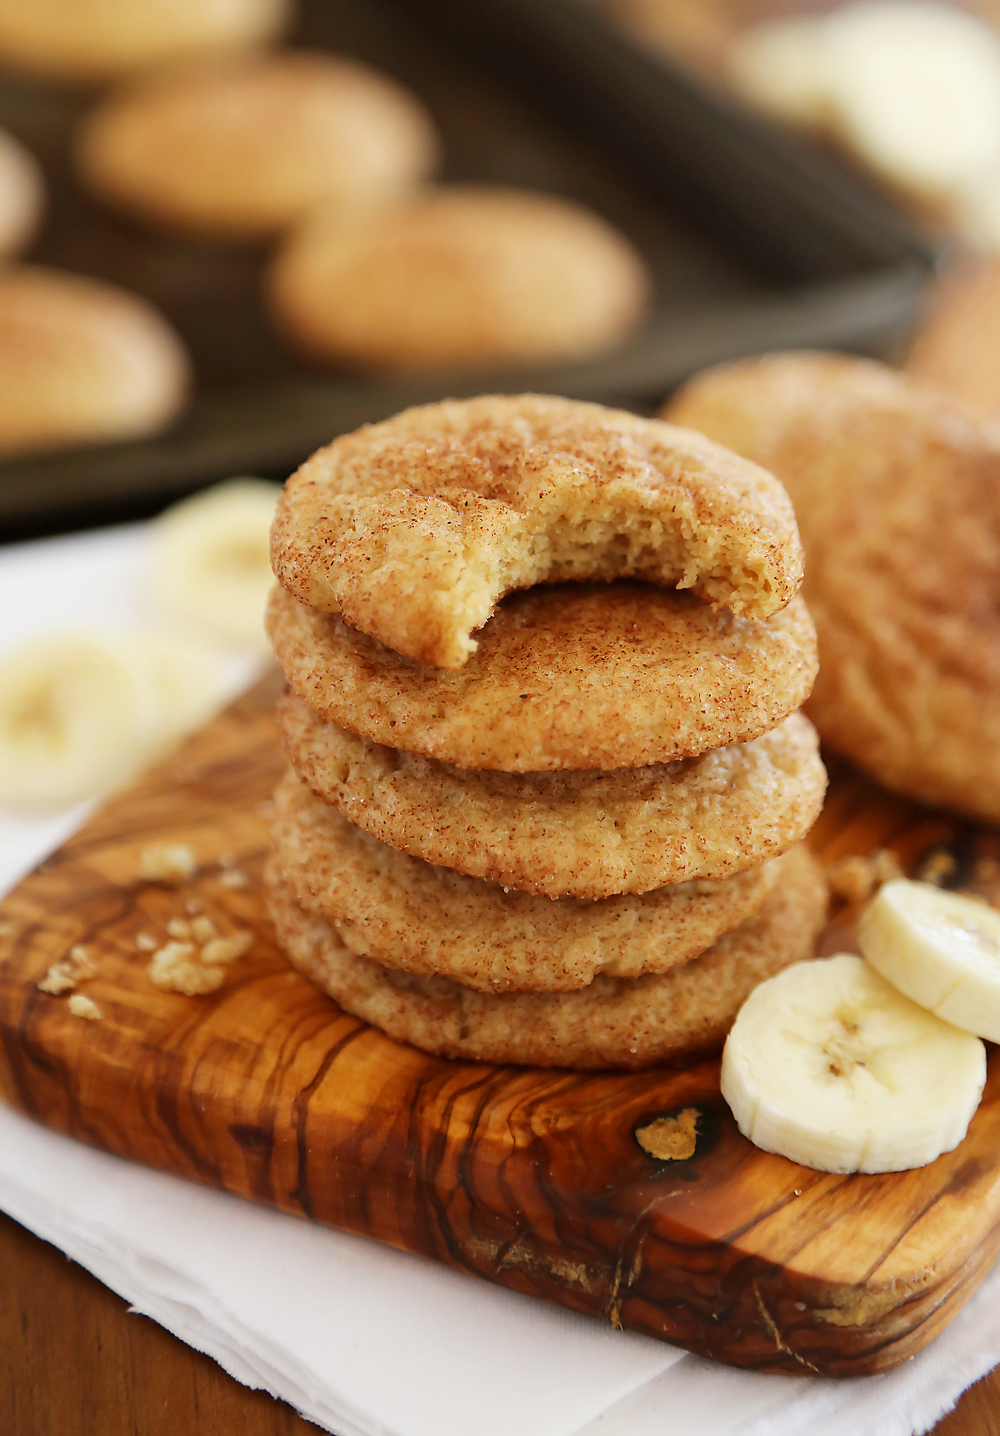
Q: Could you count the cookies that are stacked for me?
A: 5